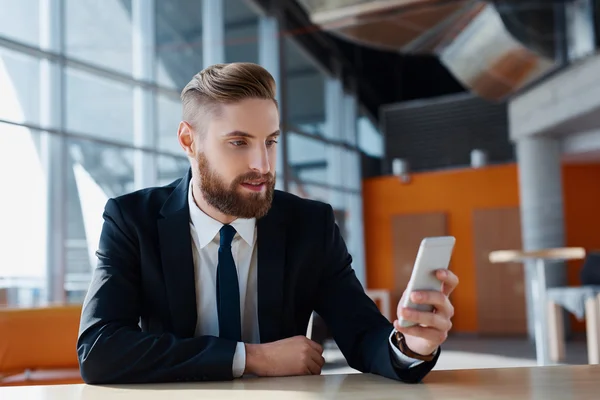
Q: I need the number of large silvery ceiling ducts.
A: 1